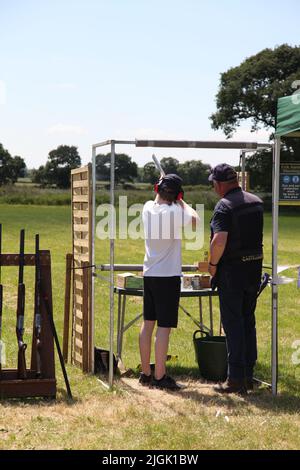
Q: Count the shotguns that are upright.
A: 3